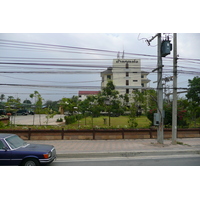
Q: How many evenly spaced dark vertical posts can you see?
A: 5